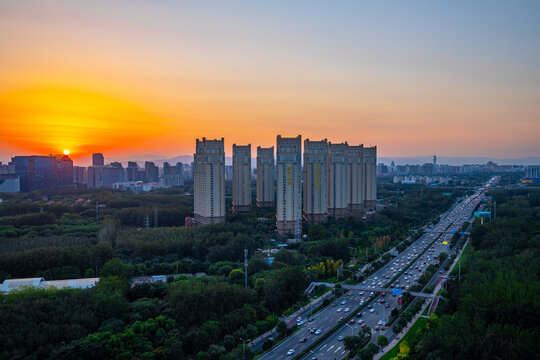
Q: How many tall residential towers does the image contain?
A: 8